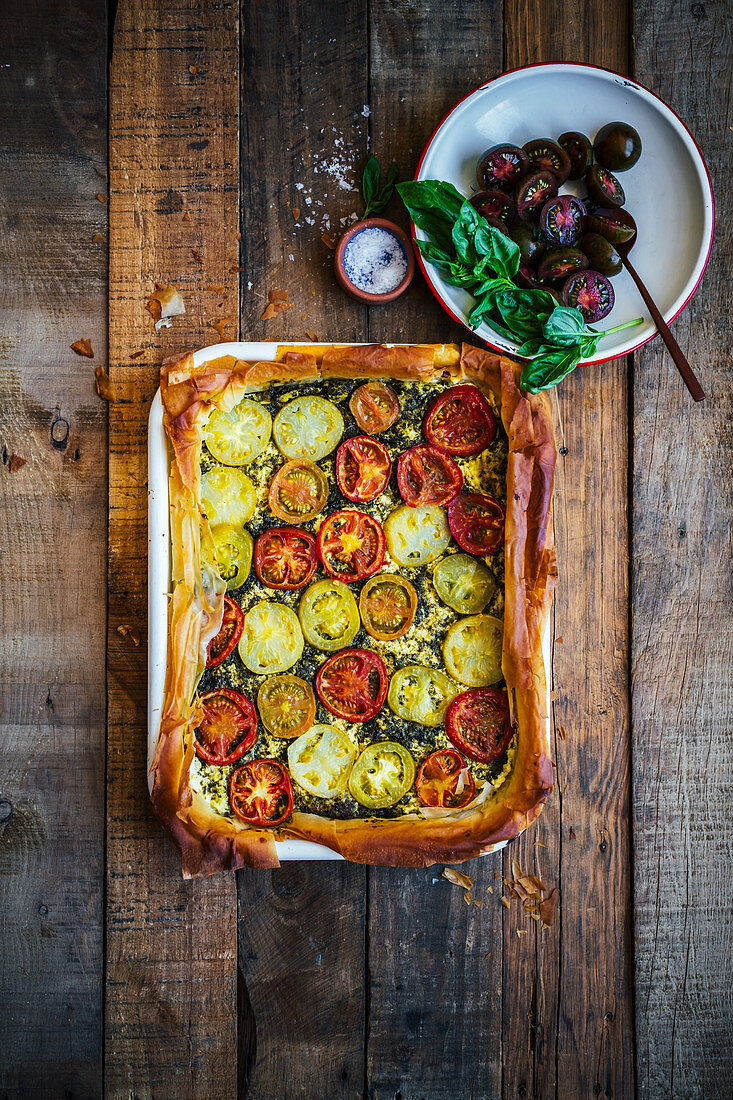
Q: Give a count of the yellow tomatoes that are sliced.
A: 12